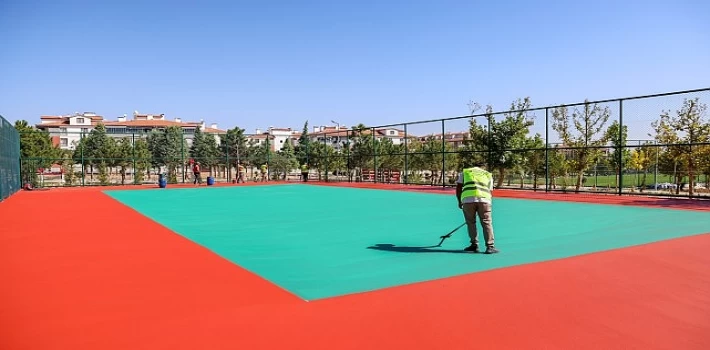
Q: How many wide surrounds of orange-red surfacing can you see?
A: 1